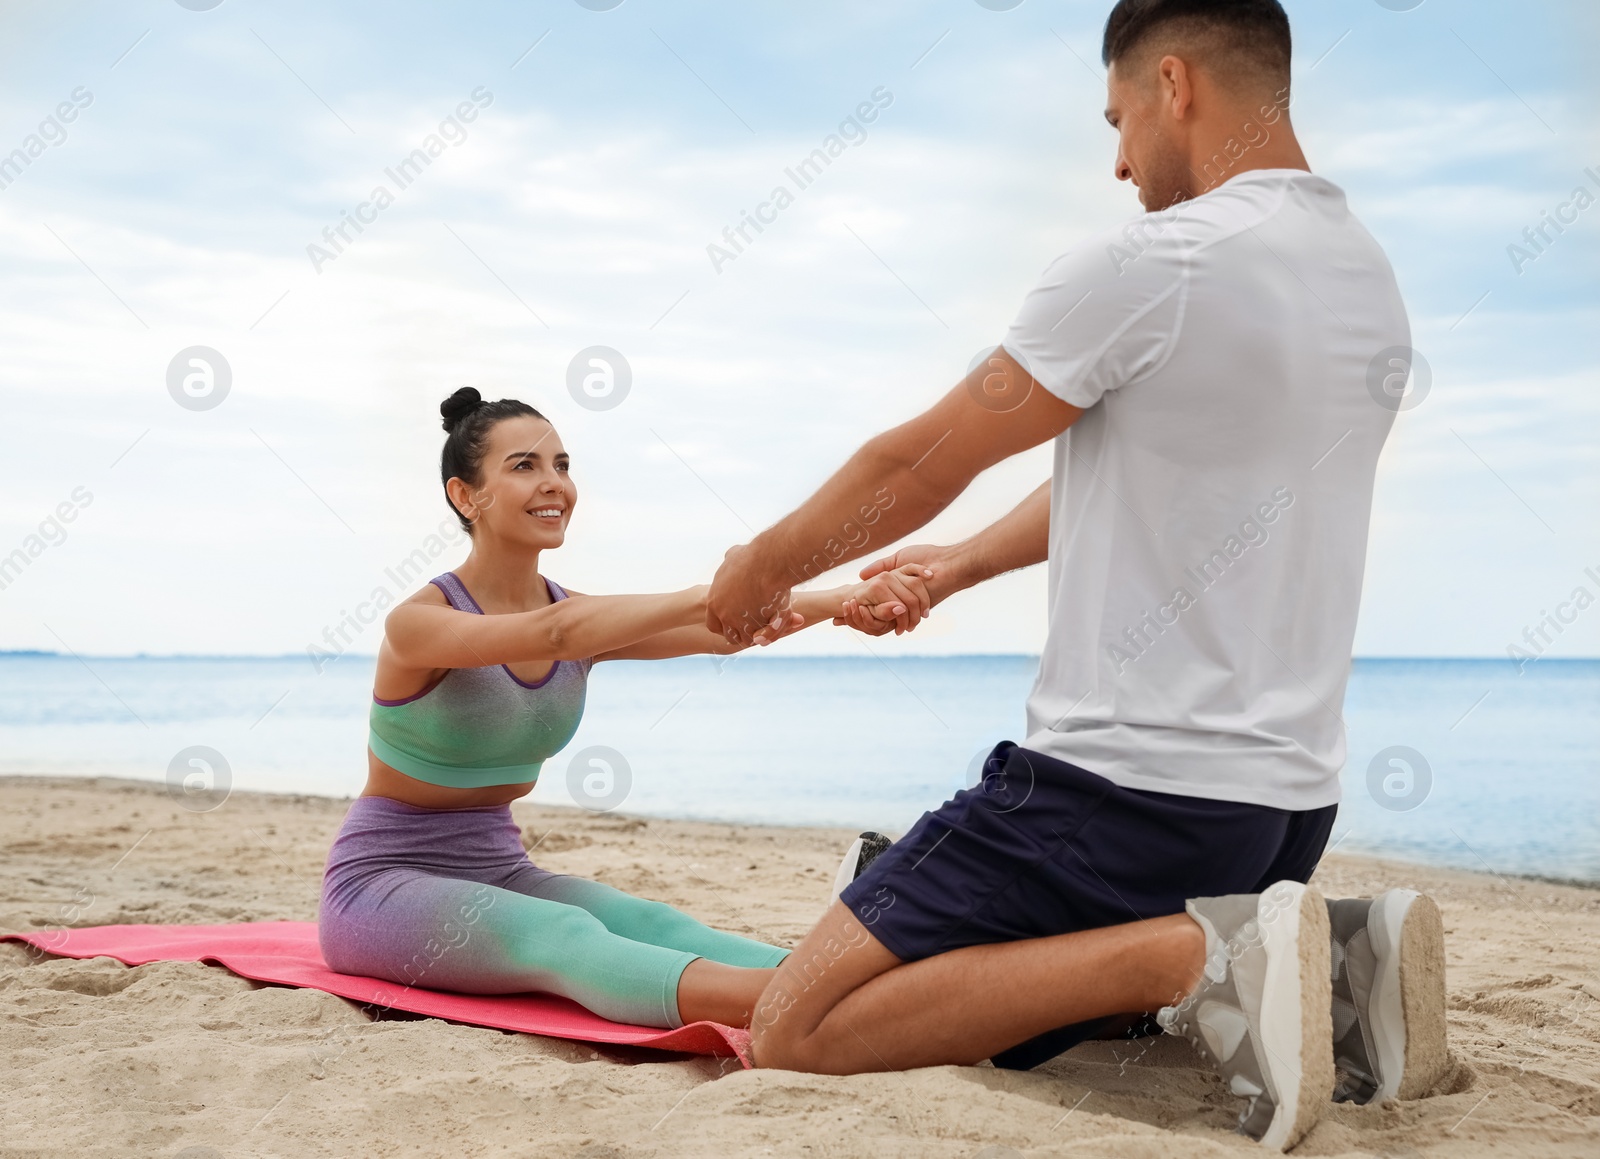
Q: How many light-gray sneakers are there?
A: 2